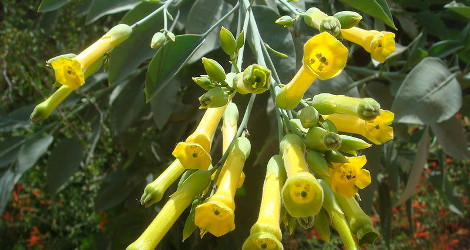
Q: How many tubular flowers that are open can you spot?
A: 9